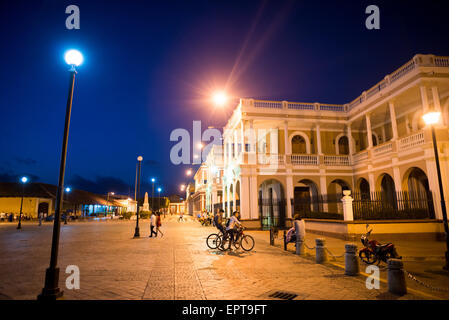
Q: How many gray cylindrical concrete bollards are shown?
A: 4